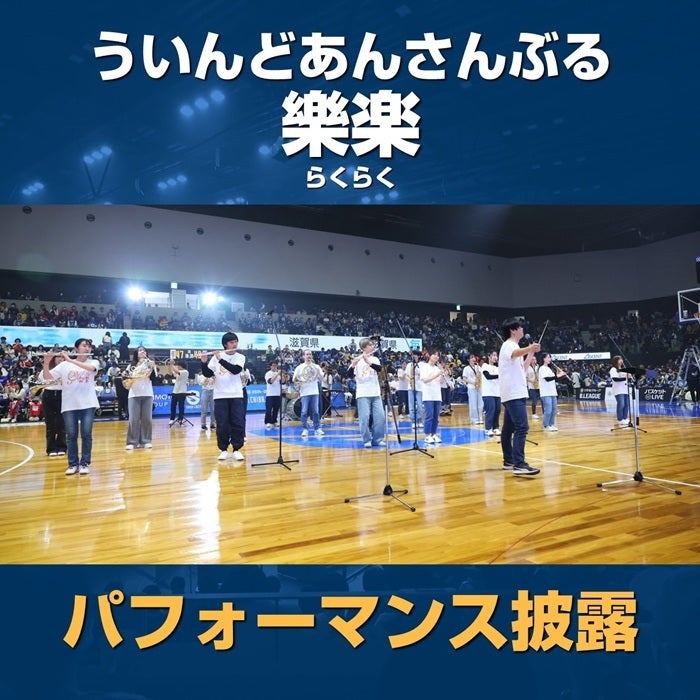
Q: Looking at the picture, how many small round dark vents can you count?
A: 12